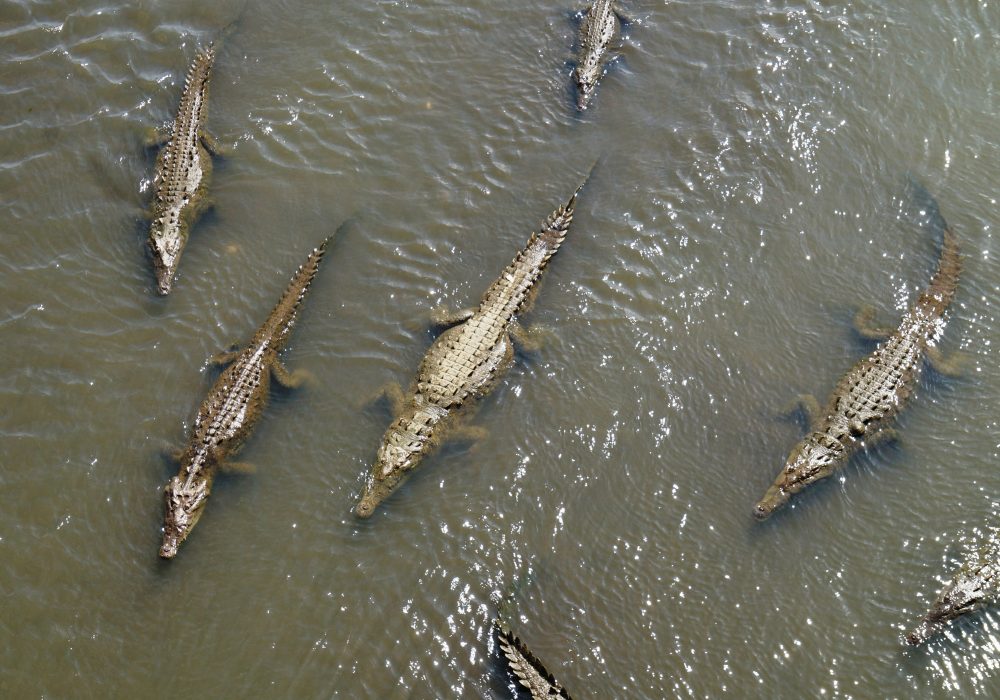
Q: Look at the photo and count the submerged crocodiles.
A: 7